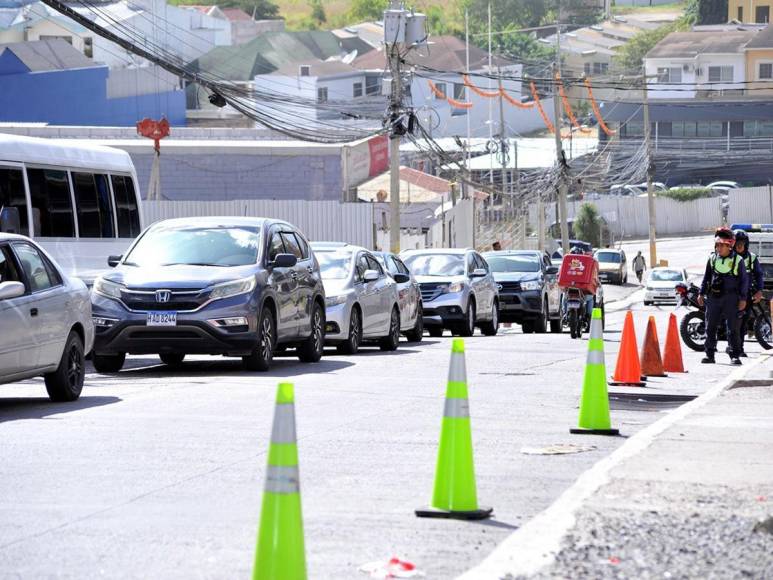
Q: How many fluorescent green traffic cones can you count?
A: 3